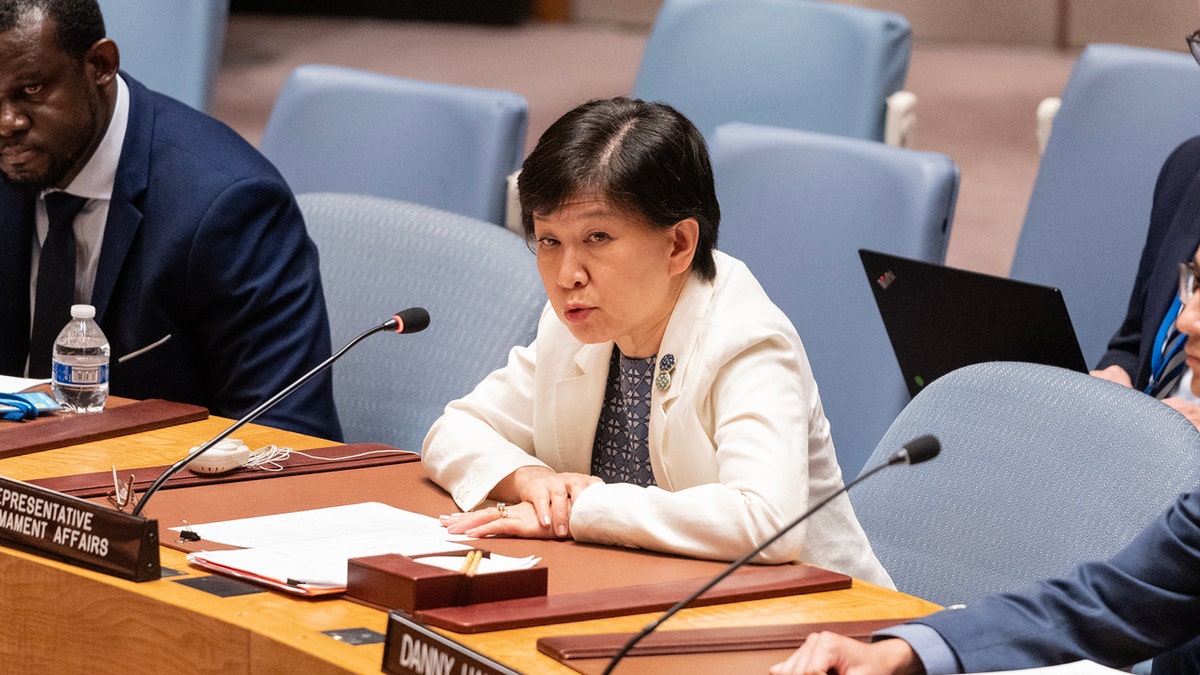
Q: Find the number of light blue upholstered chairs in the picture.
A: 7